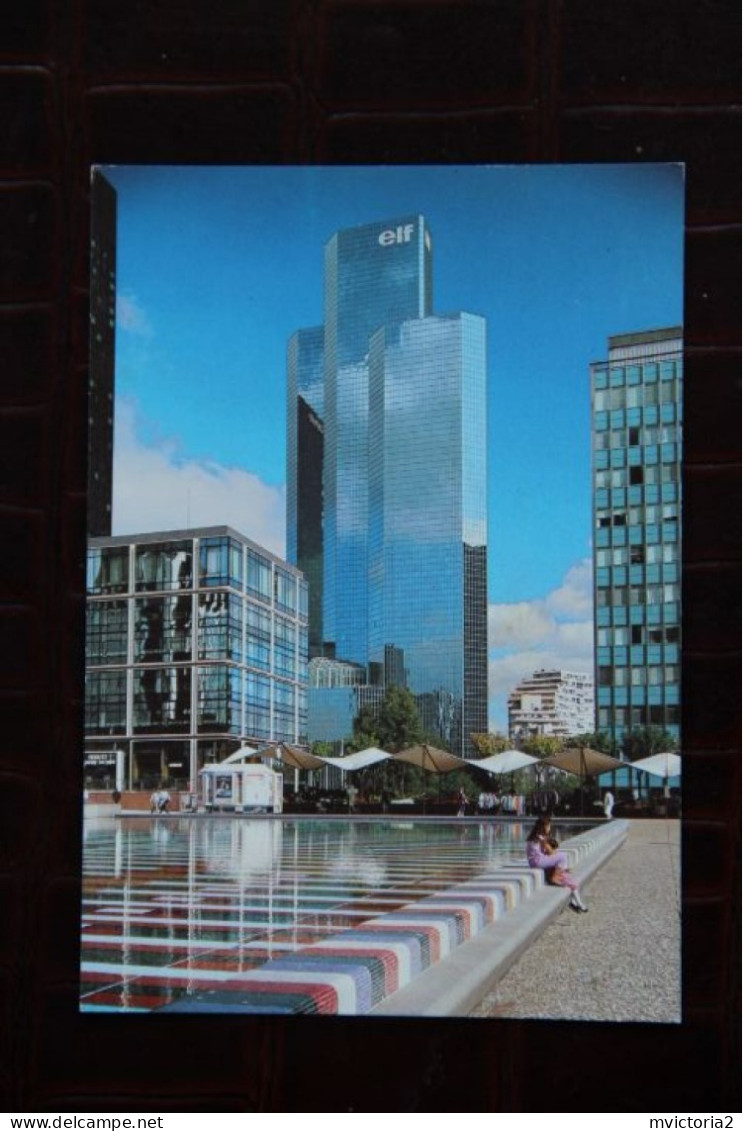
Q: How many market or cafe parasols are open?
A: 7